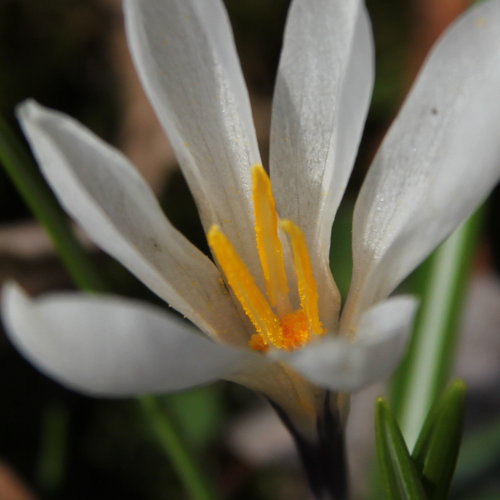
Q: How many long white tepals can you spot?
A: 6